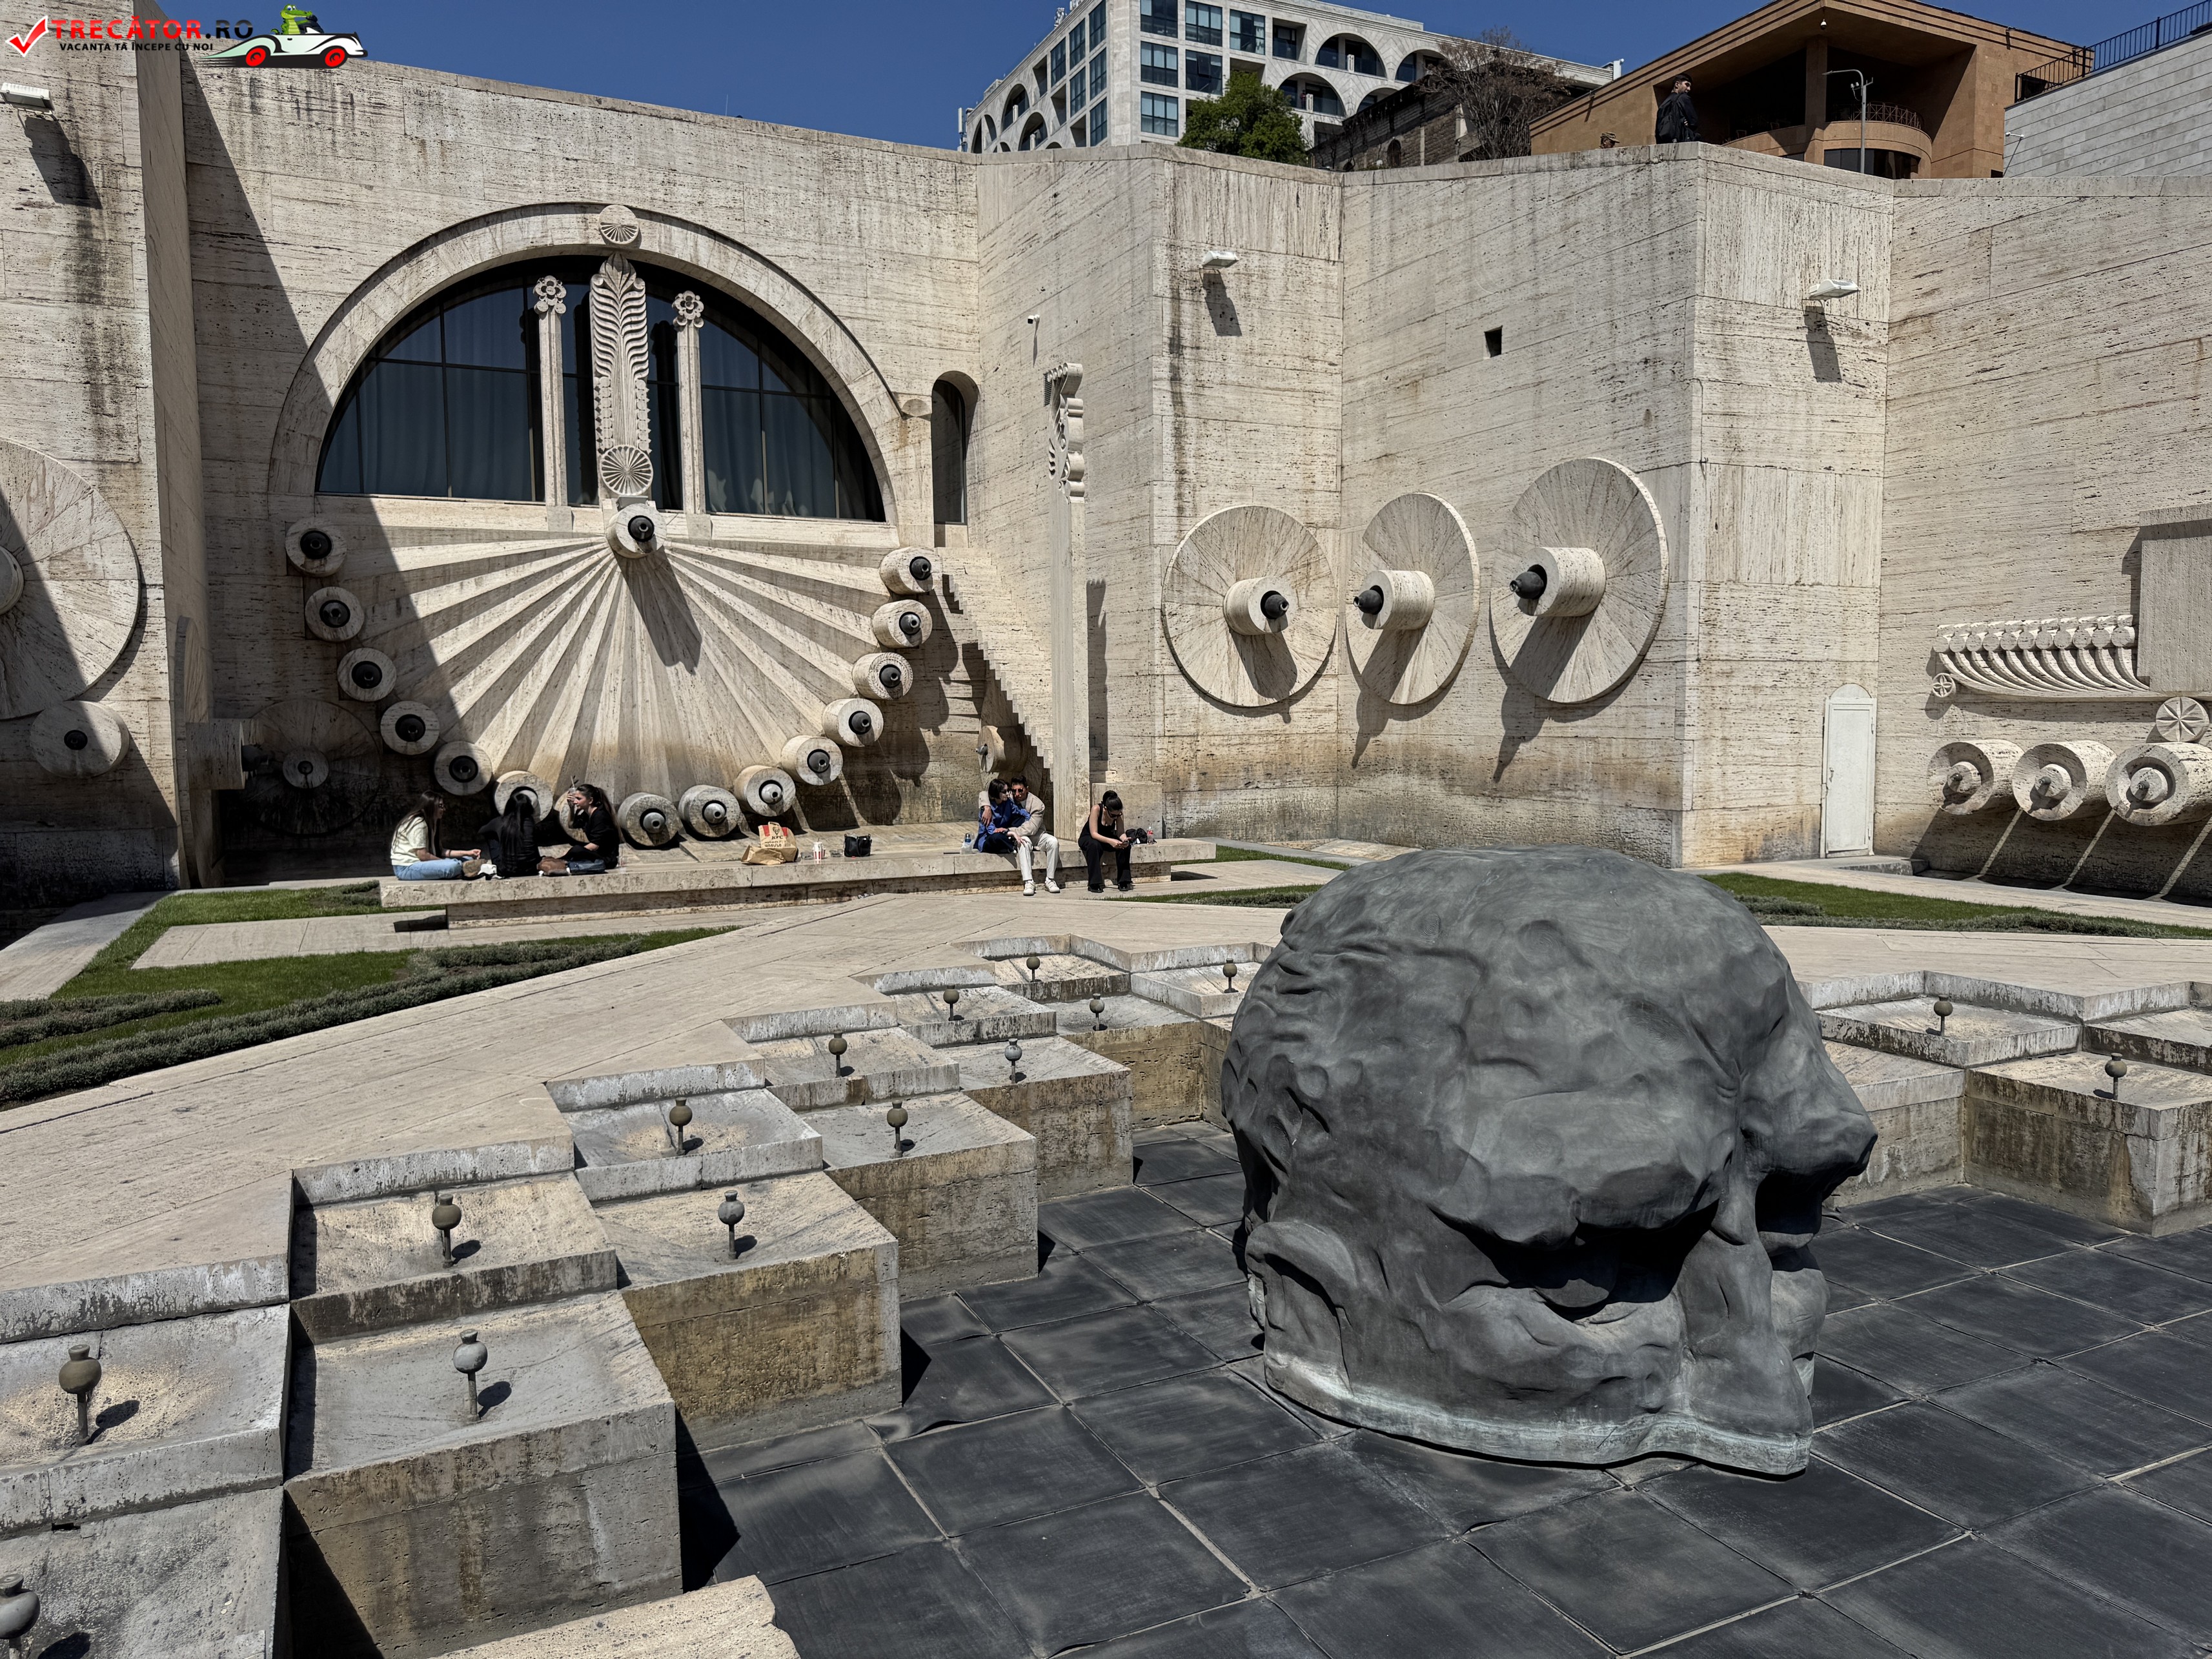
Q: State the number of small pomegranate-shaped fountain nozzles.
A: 15